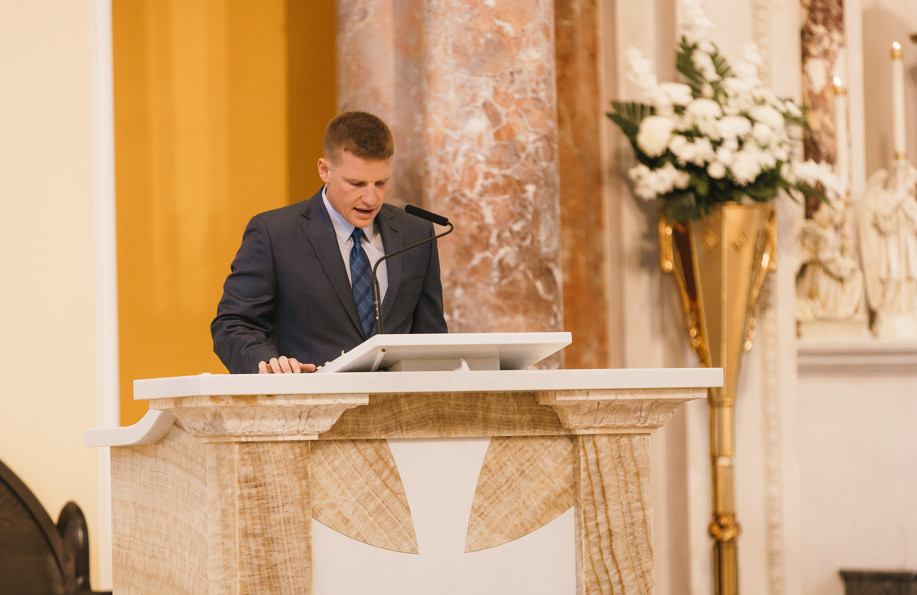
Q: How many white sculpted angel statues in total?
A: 2